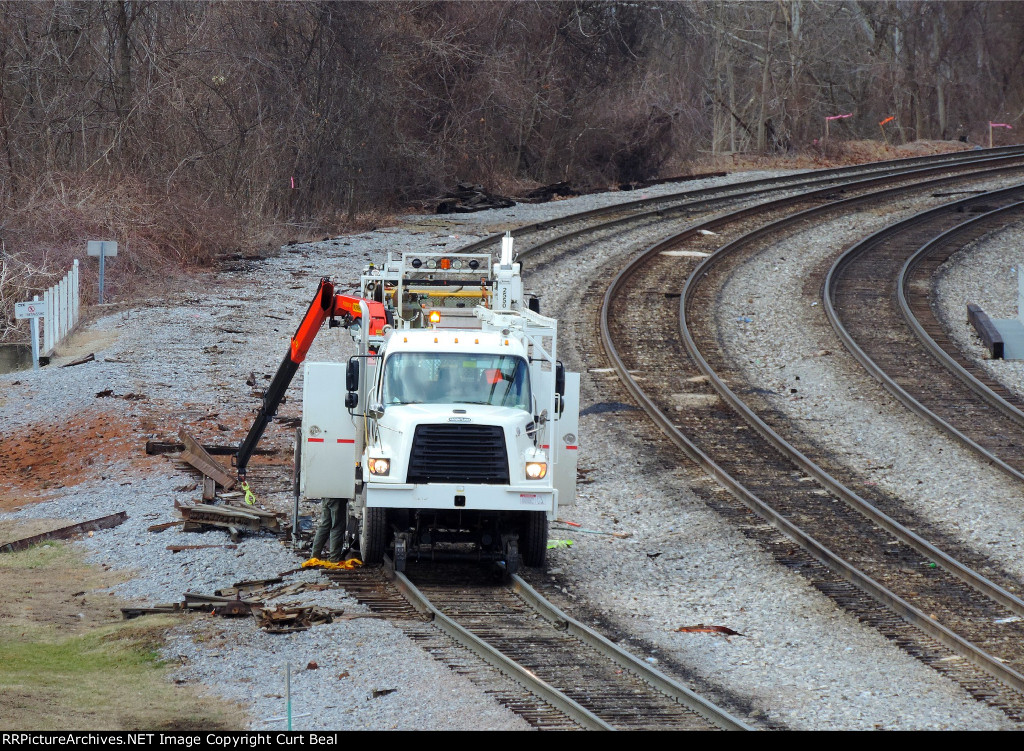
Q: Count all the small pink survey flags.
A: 3